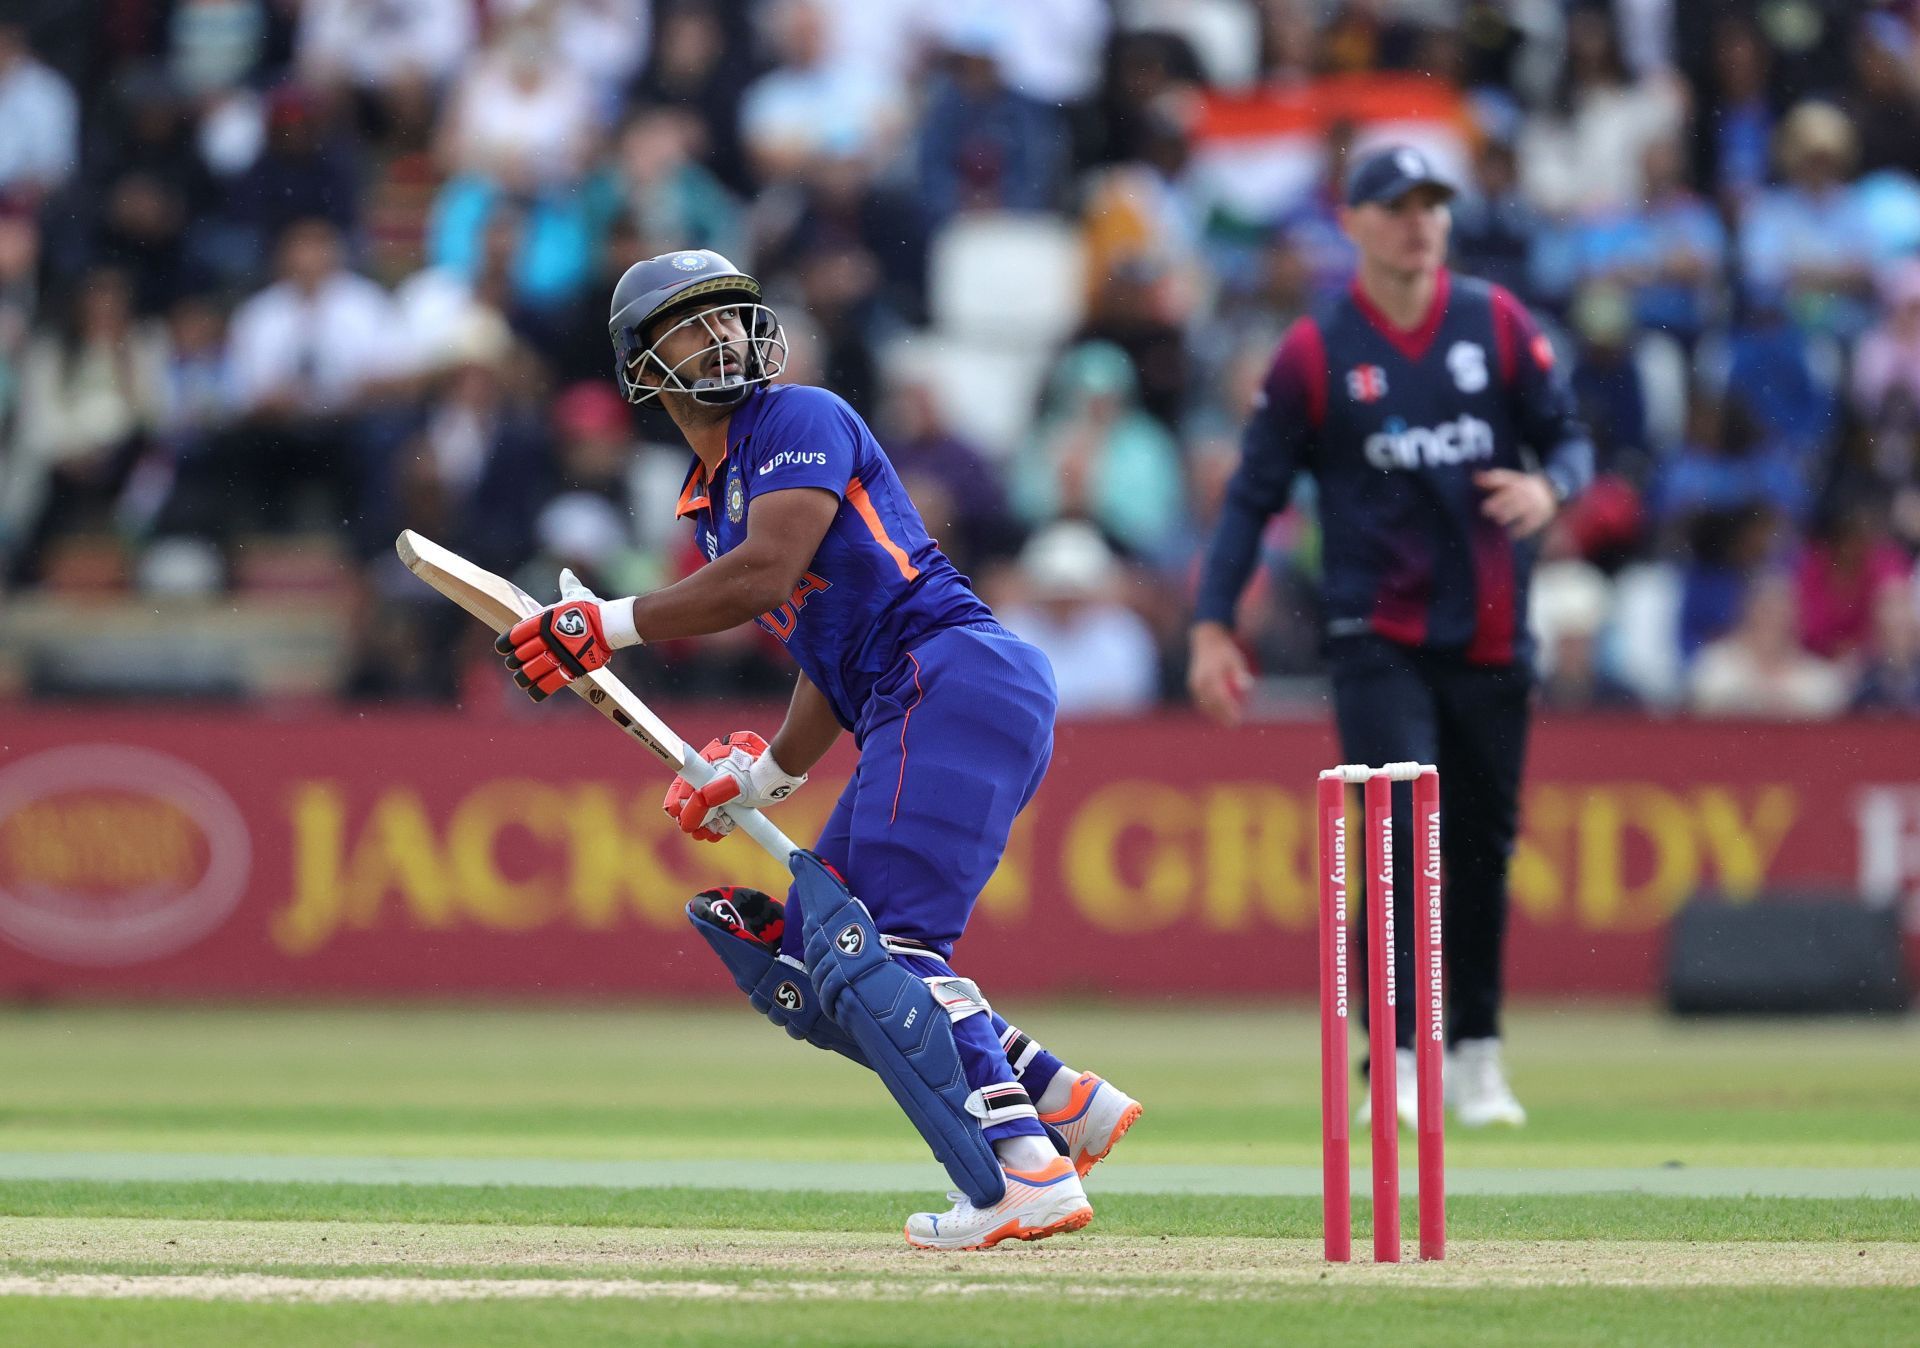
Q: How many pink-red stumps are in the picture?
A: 3